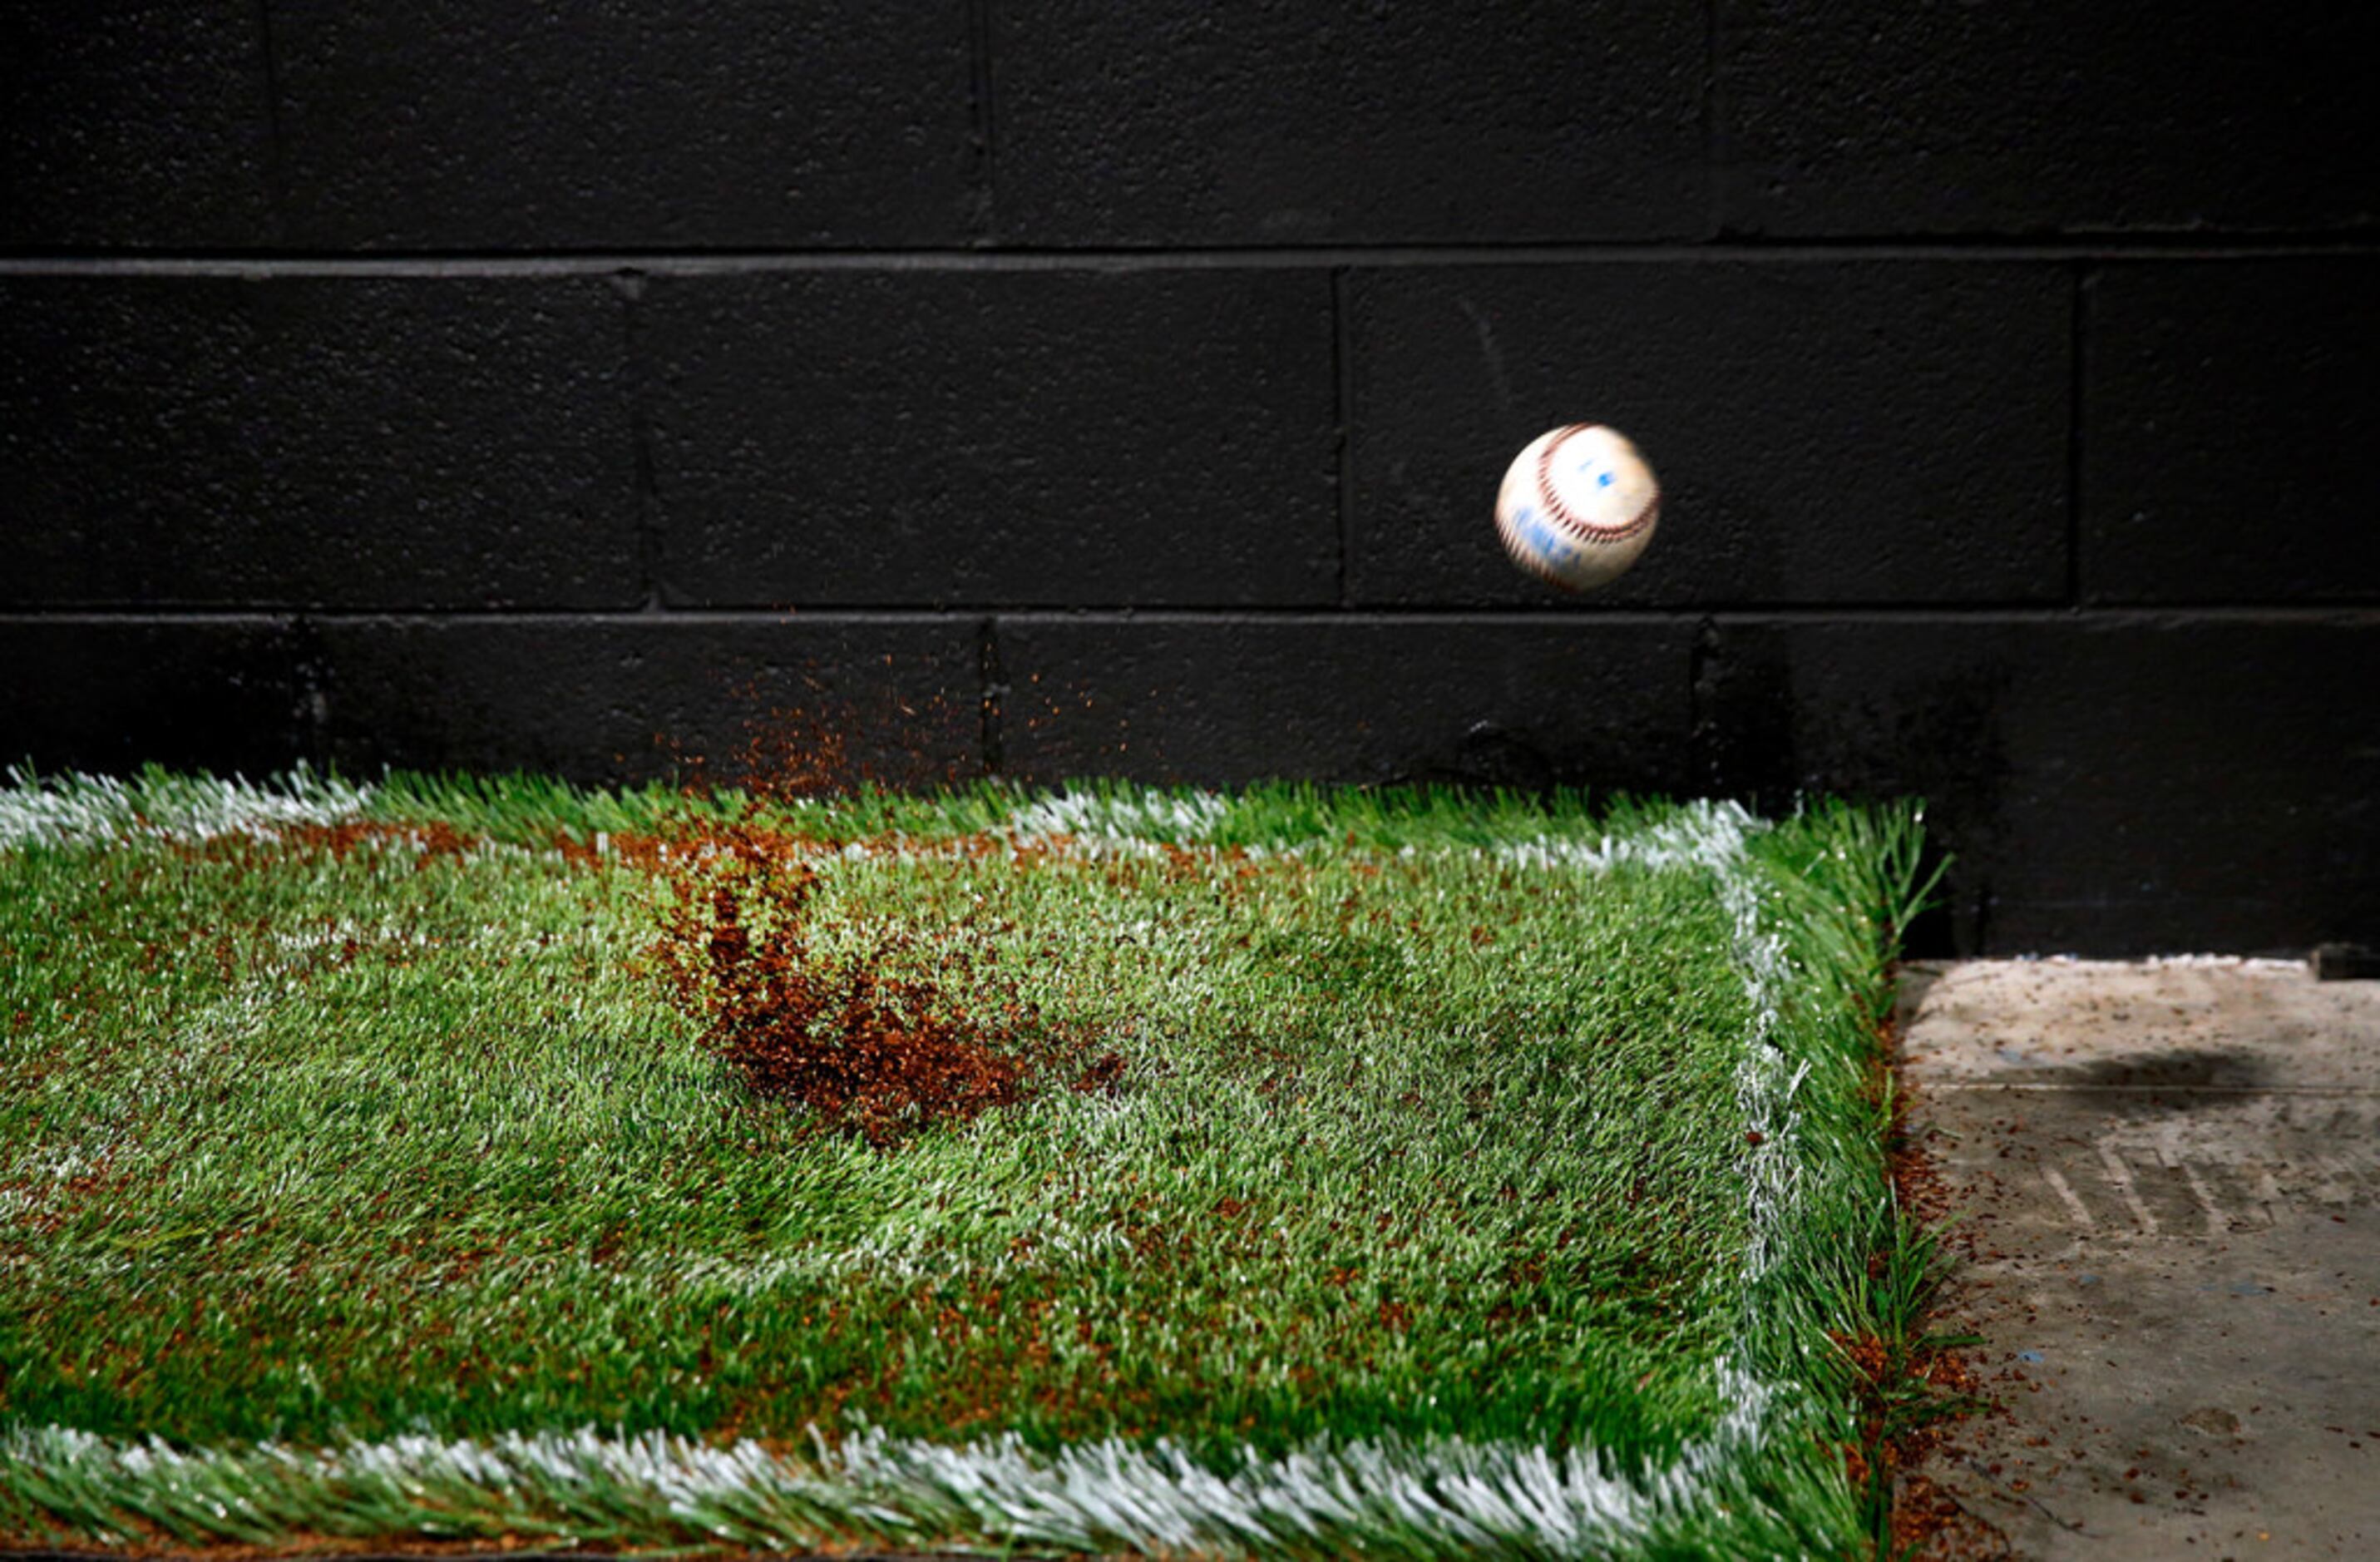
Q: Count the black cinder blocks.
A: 12